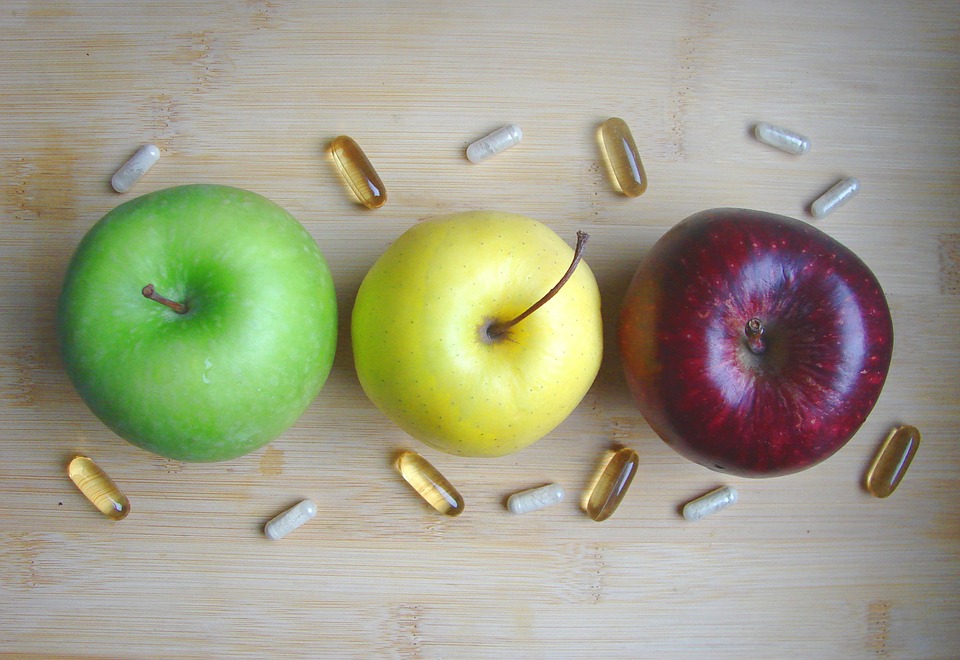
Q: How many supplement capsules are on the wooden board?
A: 13